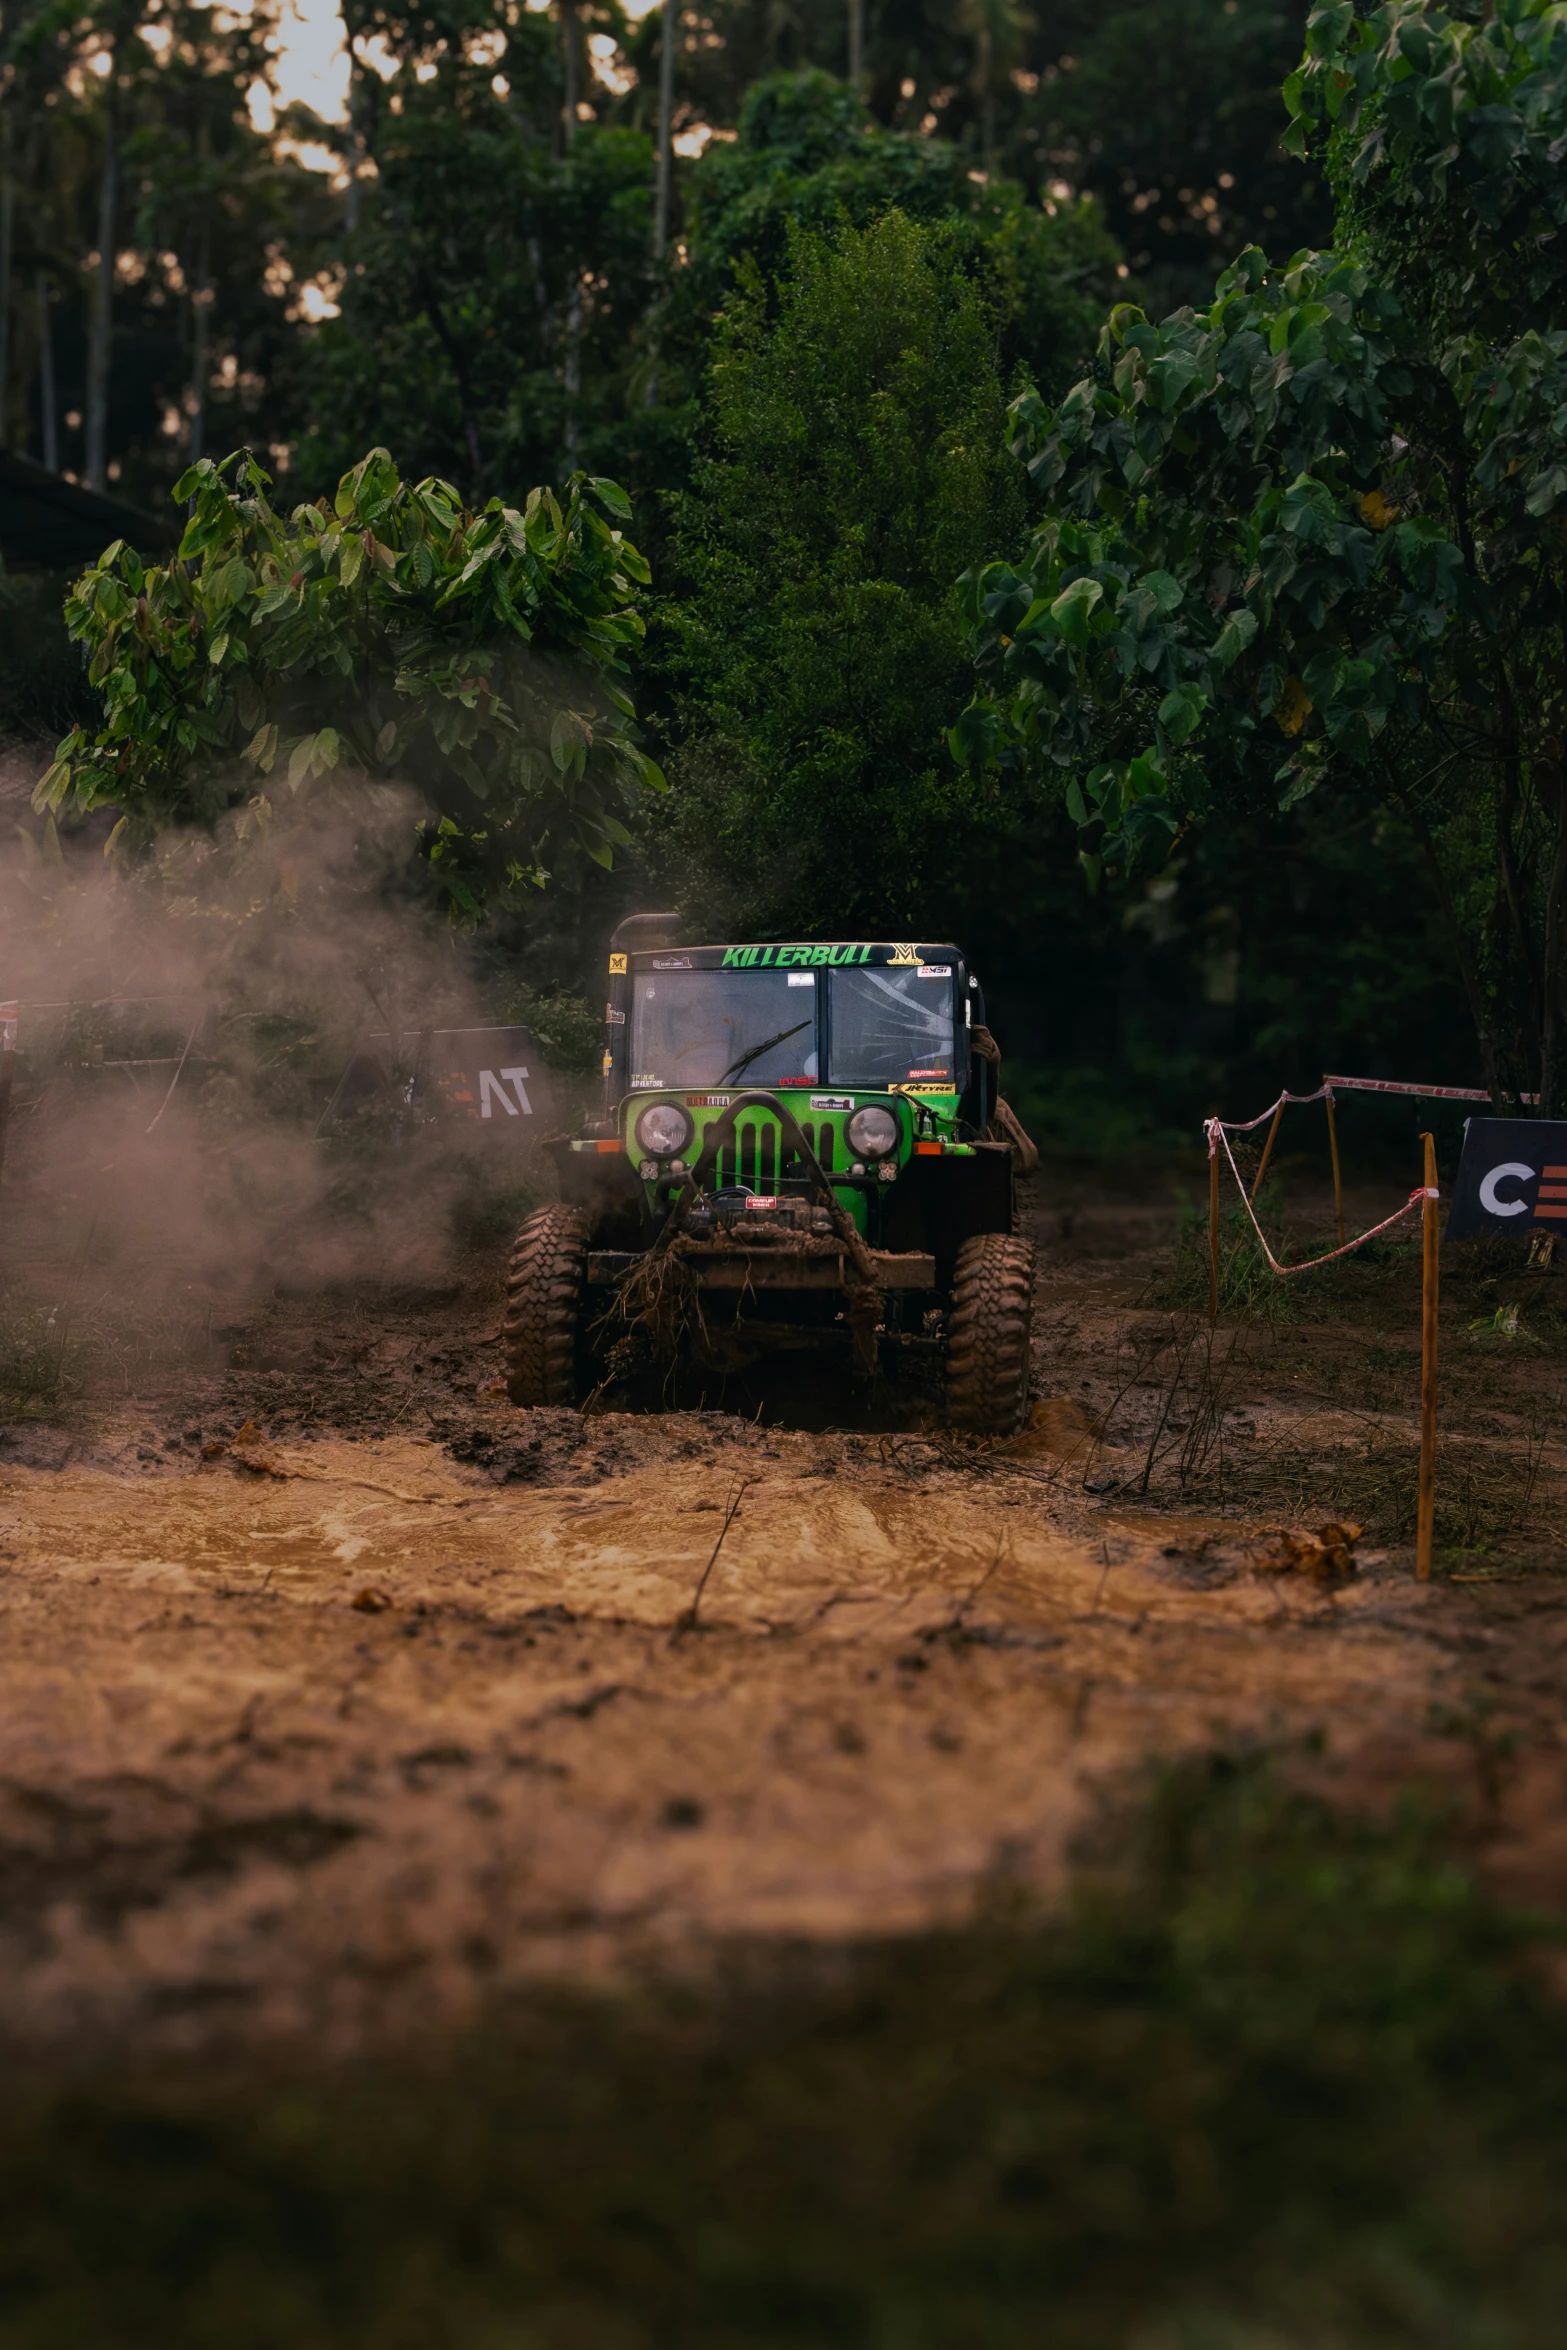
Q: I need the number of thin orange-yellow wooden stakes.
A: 4